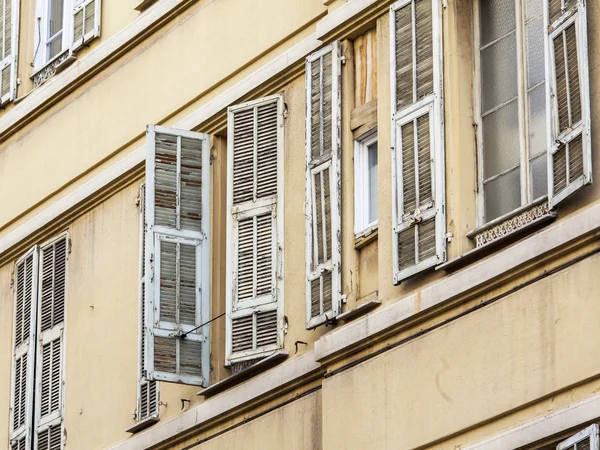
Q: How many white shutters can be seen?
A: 11